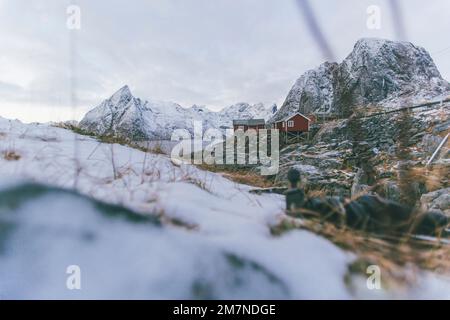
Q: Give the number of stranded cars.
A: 0